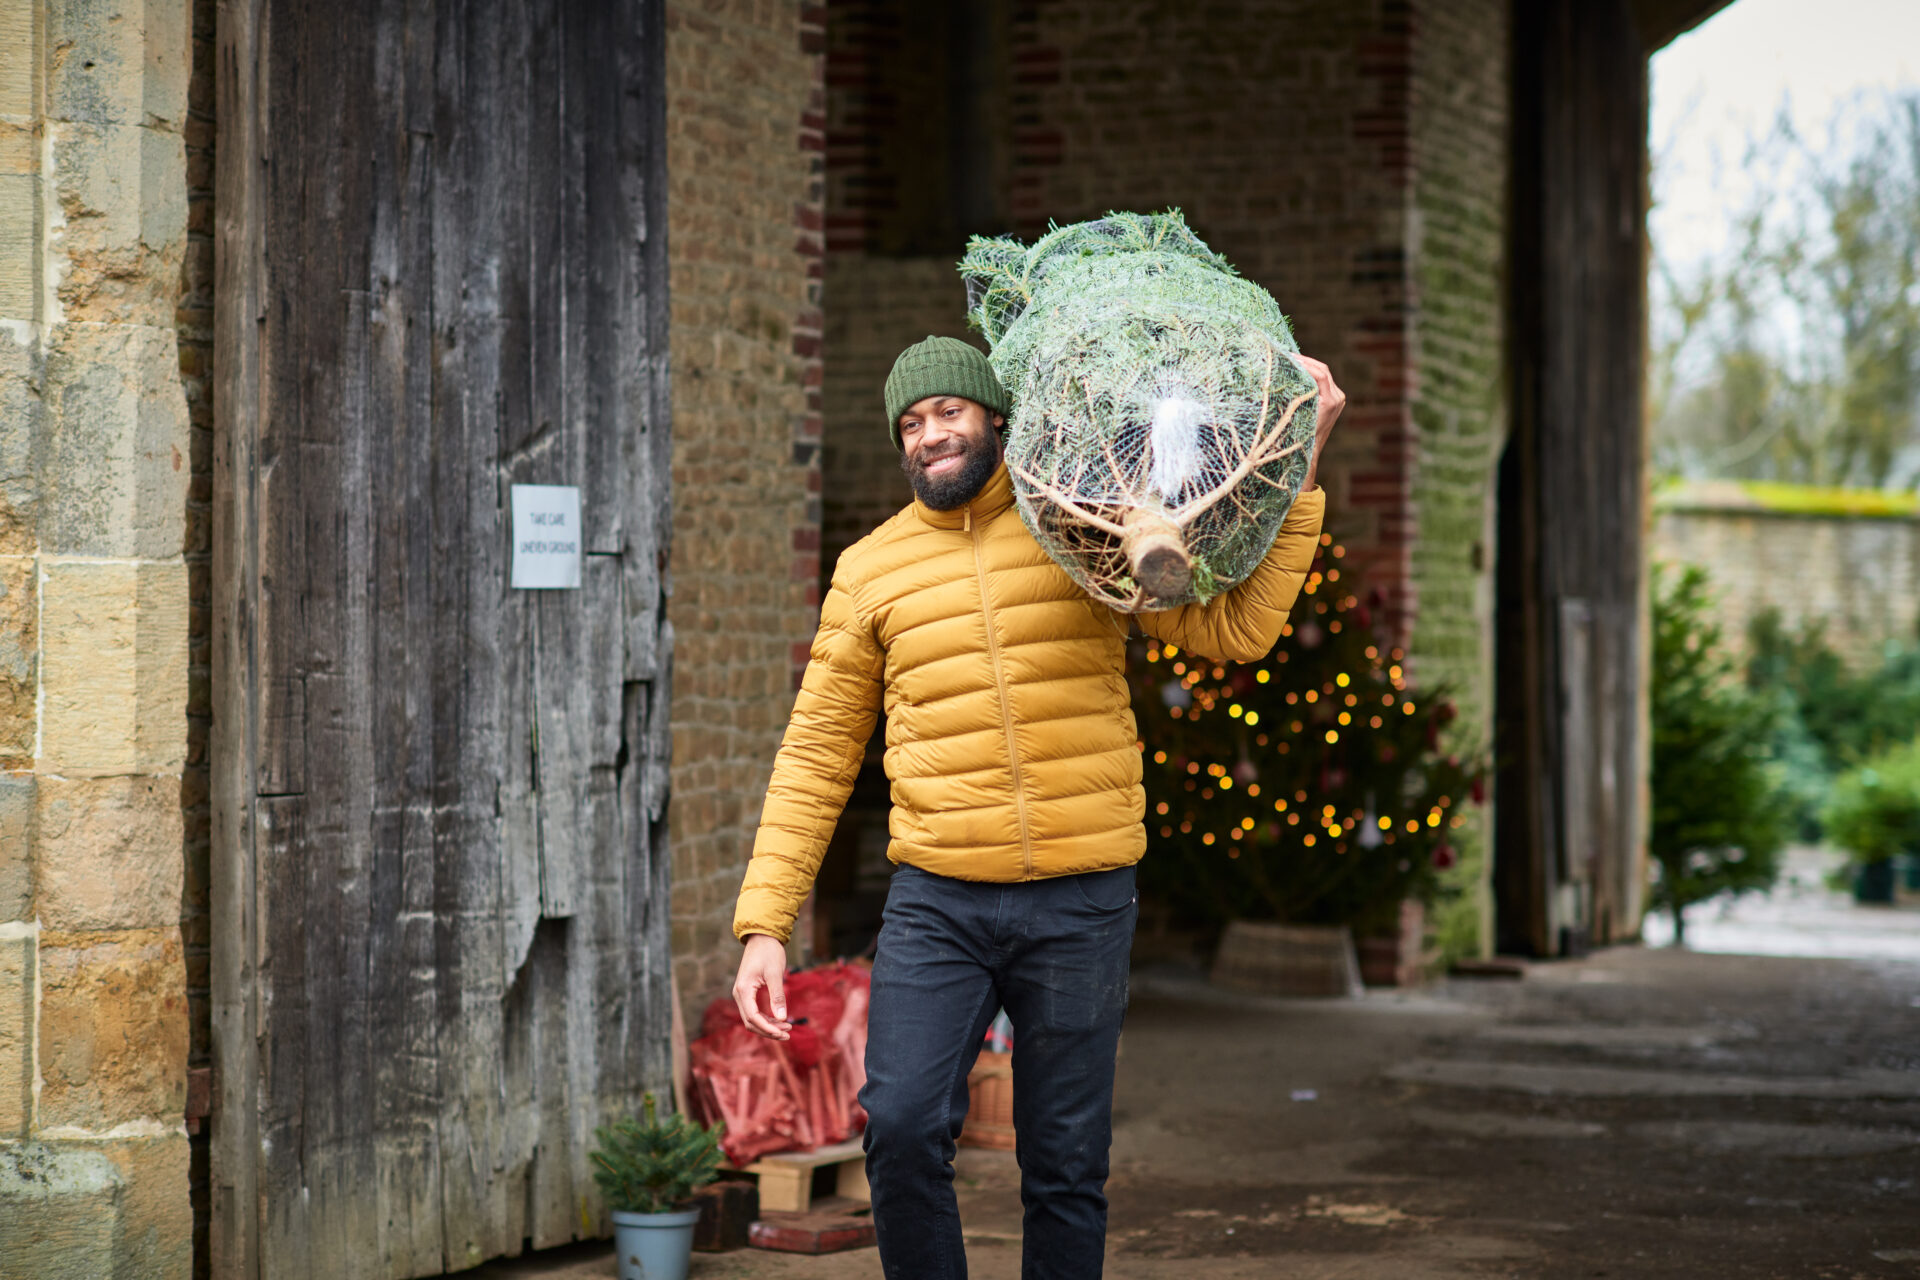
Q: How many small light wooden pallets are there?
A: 1